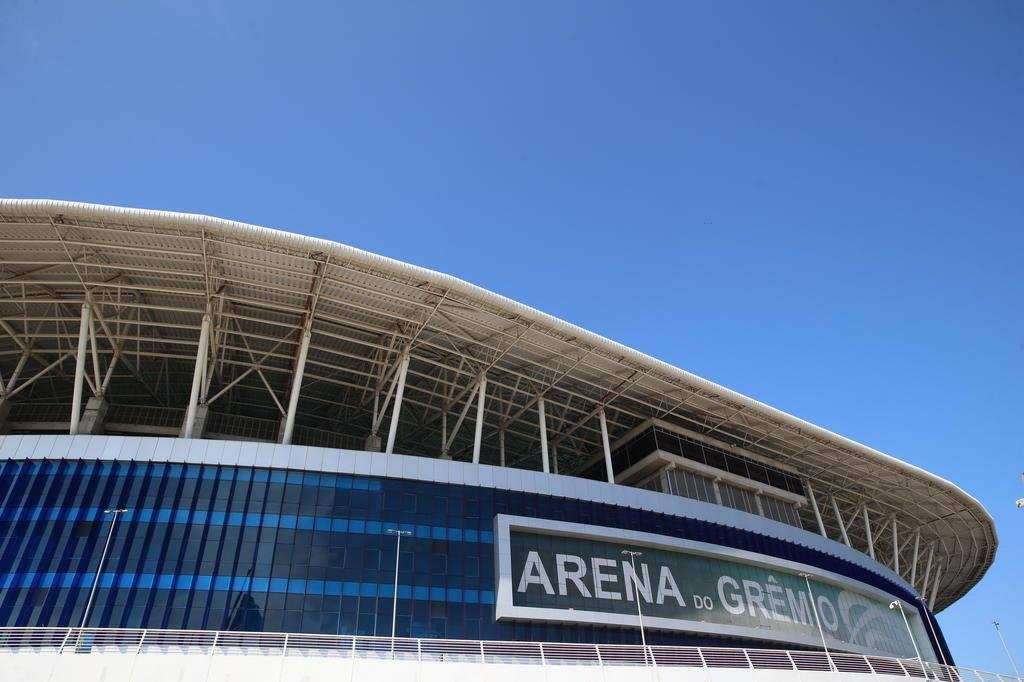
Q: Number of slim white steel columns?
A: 14